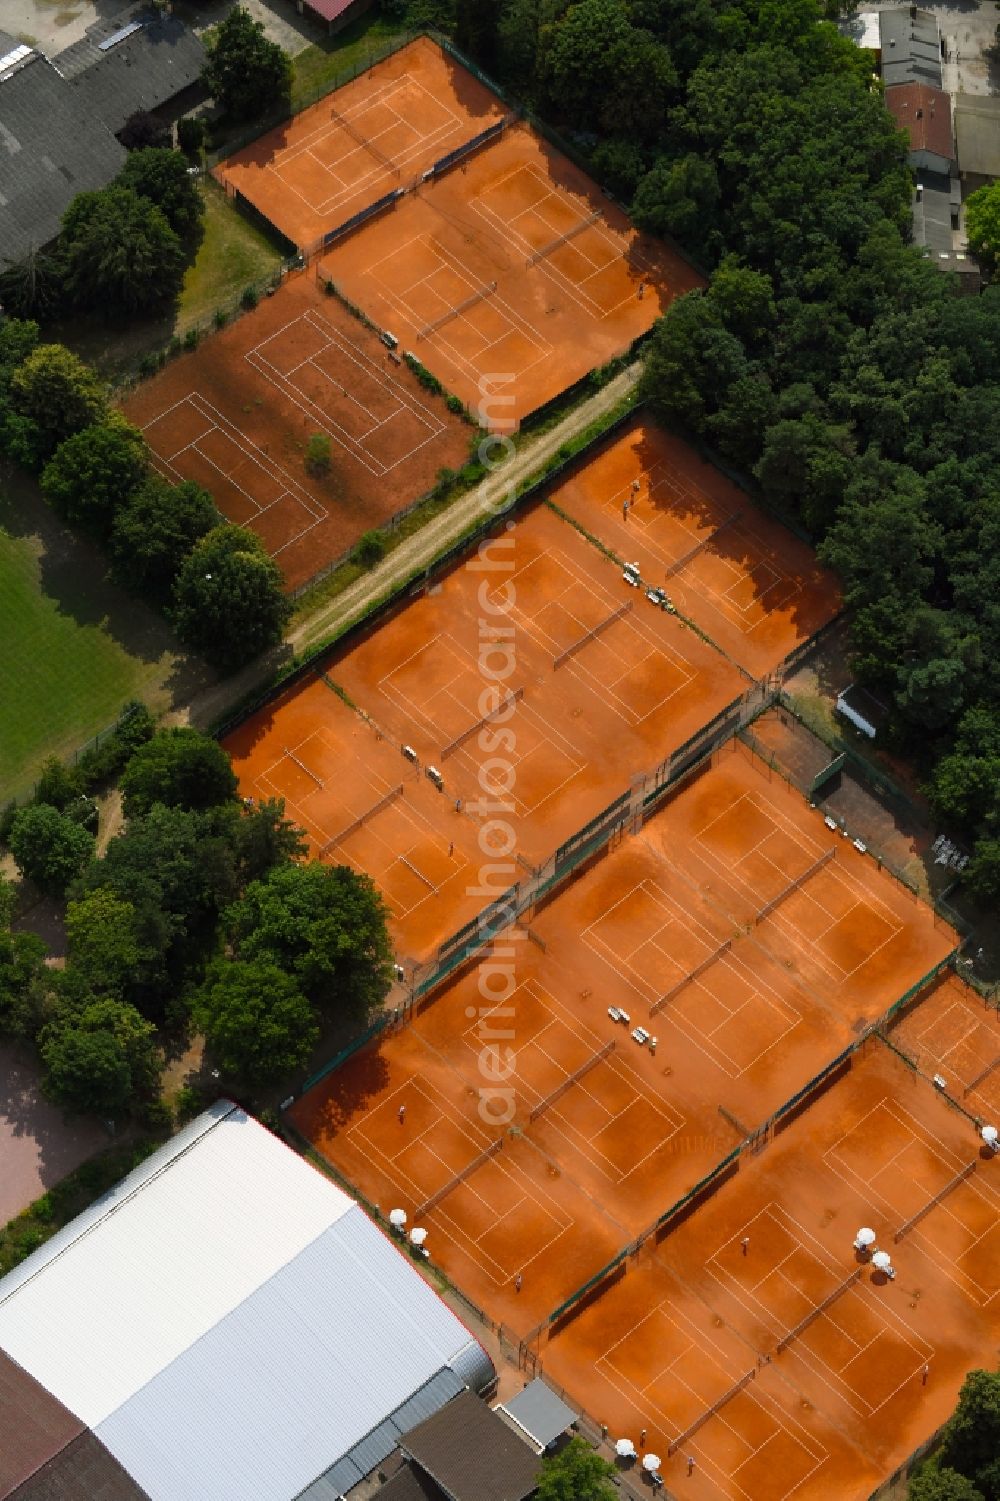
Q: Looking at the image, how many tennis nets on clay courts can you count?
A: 15